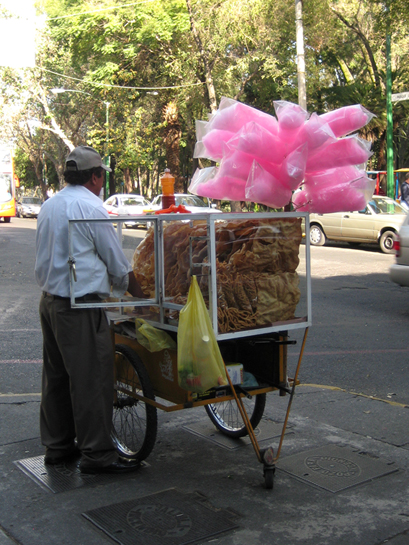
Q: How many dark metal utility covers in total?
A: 4